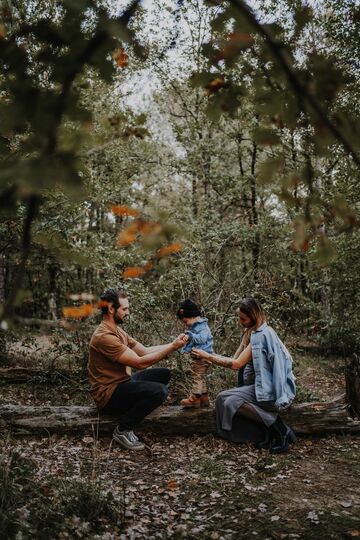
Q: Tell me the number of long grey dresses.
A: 1